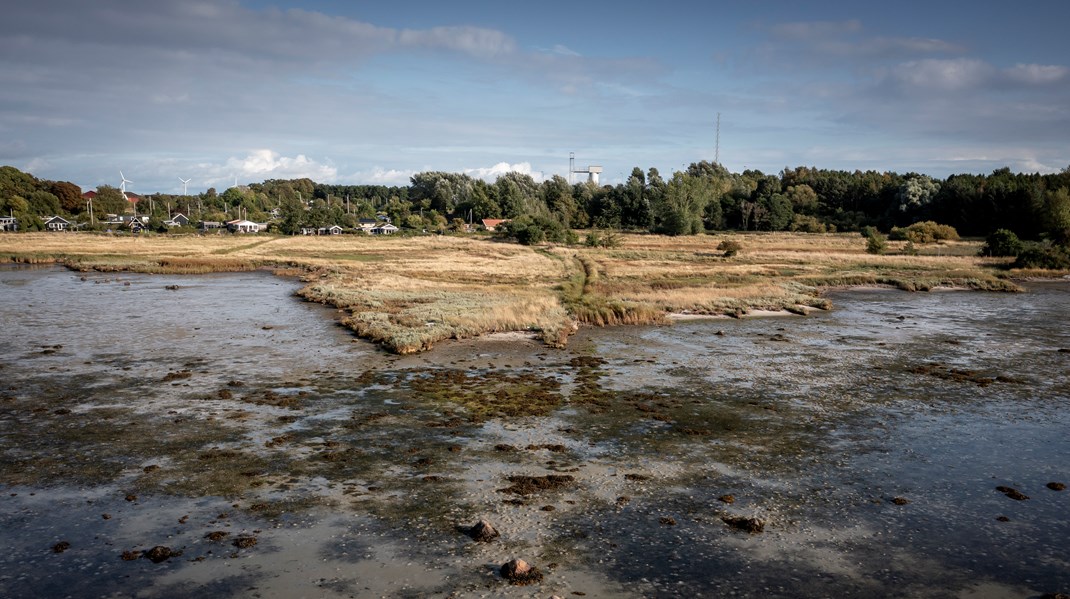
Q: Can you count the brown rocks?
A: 2